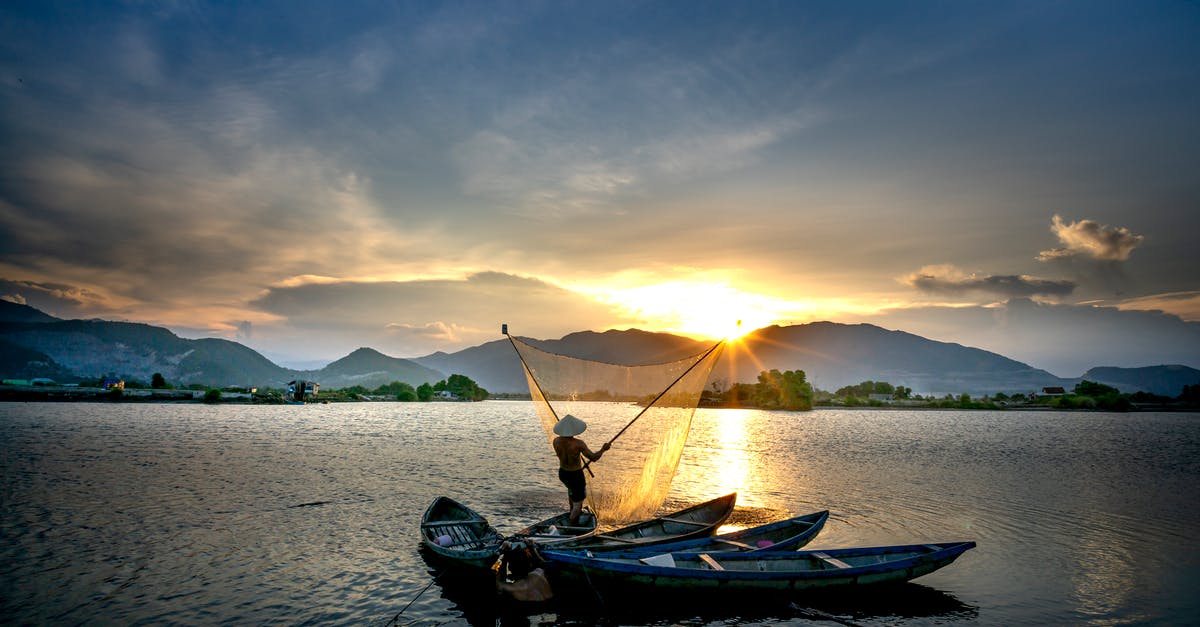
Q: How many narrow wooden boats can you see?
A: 5